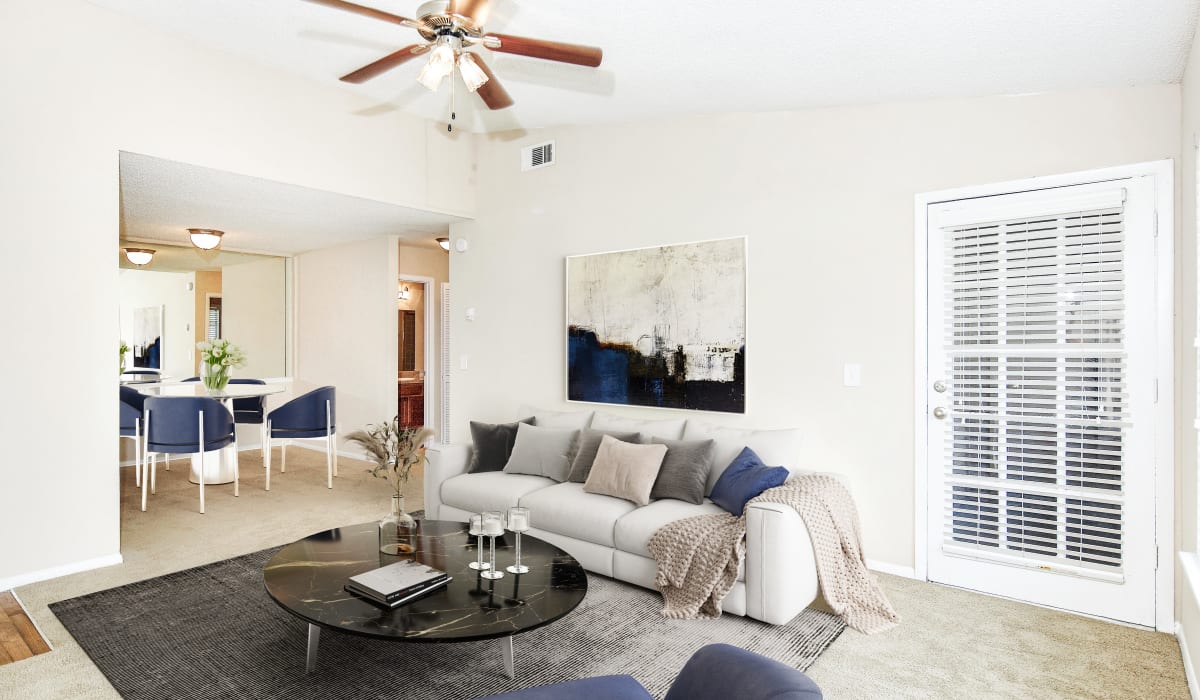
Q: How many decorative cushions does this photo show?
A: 6